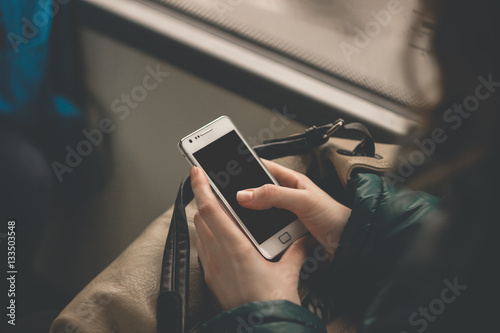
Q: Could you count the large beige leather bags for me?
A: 1